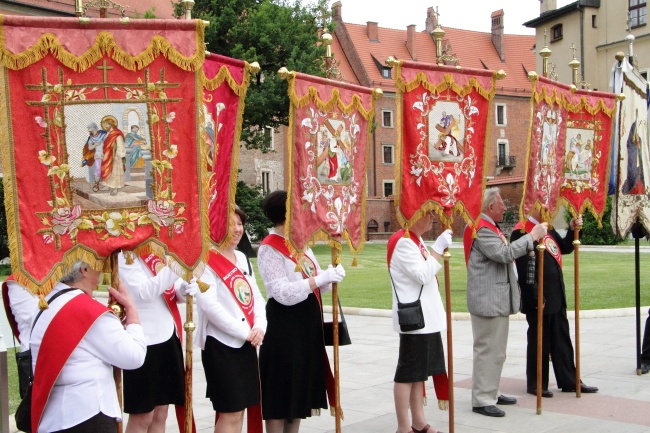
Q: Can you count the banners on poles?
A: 7